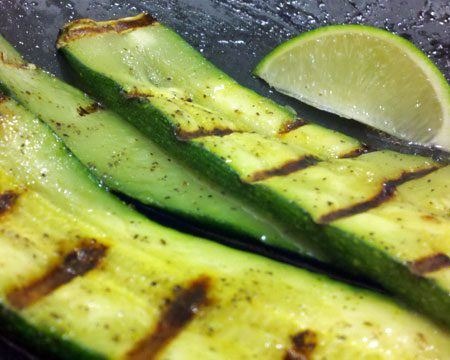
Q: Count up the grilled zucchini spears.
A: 3